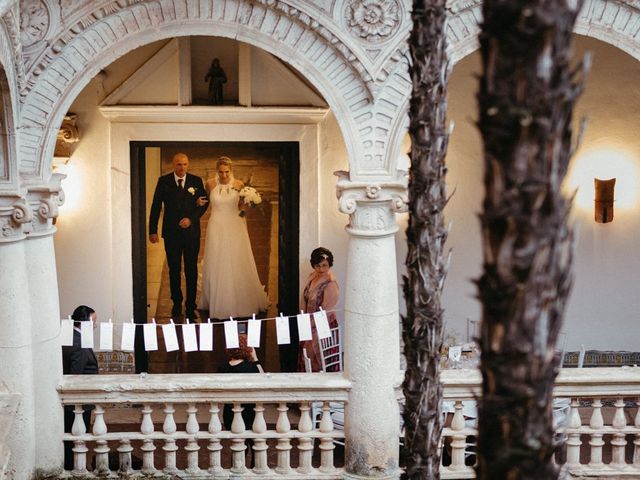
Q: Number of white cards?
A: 13